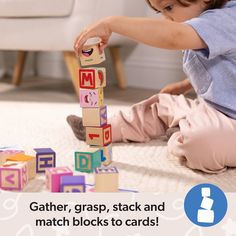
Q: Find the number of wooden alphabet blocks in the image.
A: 14